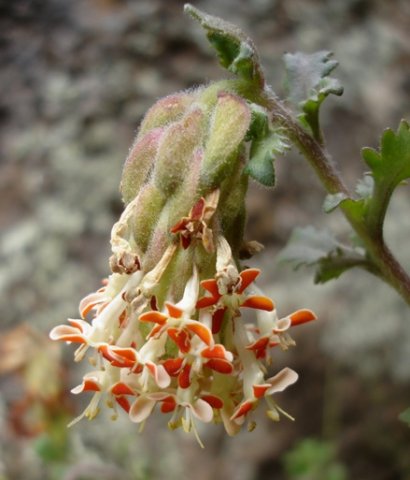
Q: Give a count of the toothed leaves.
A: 5